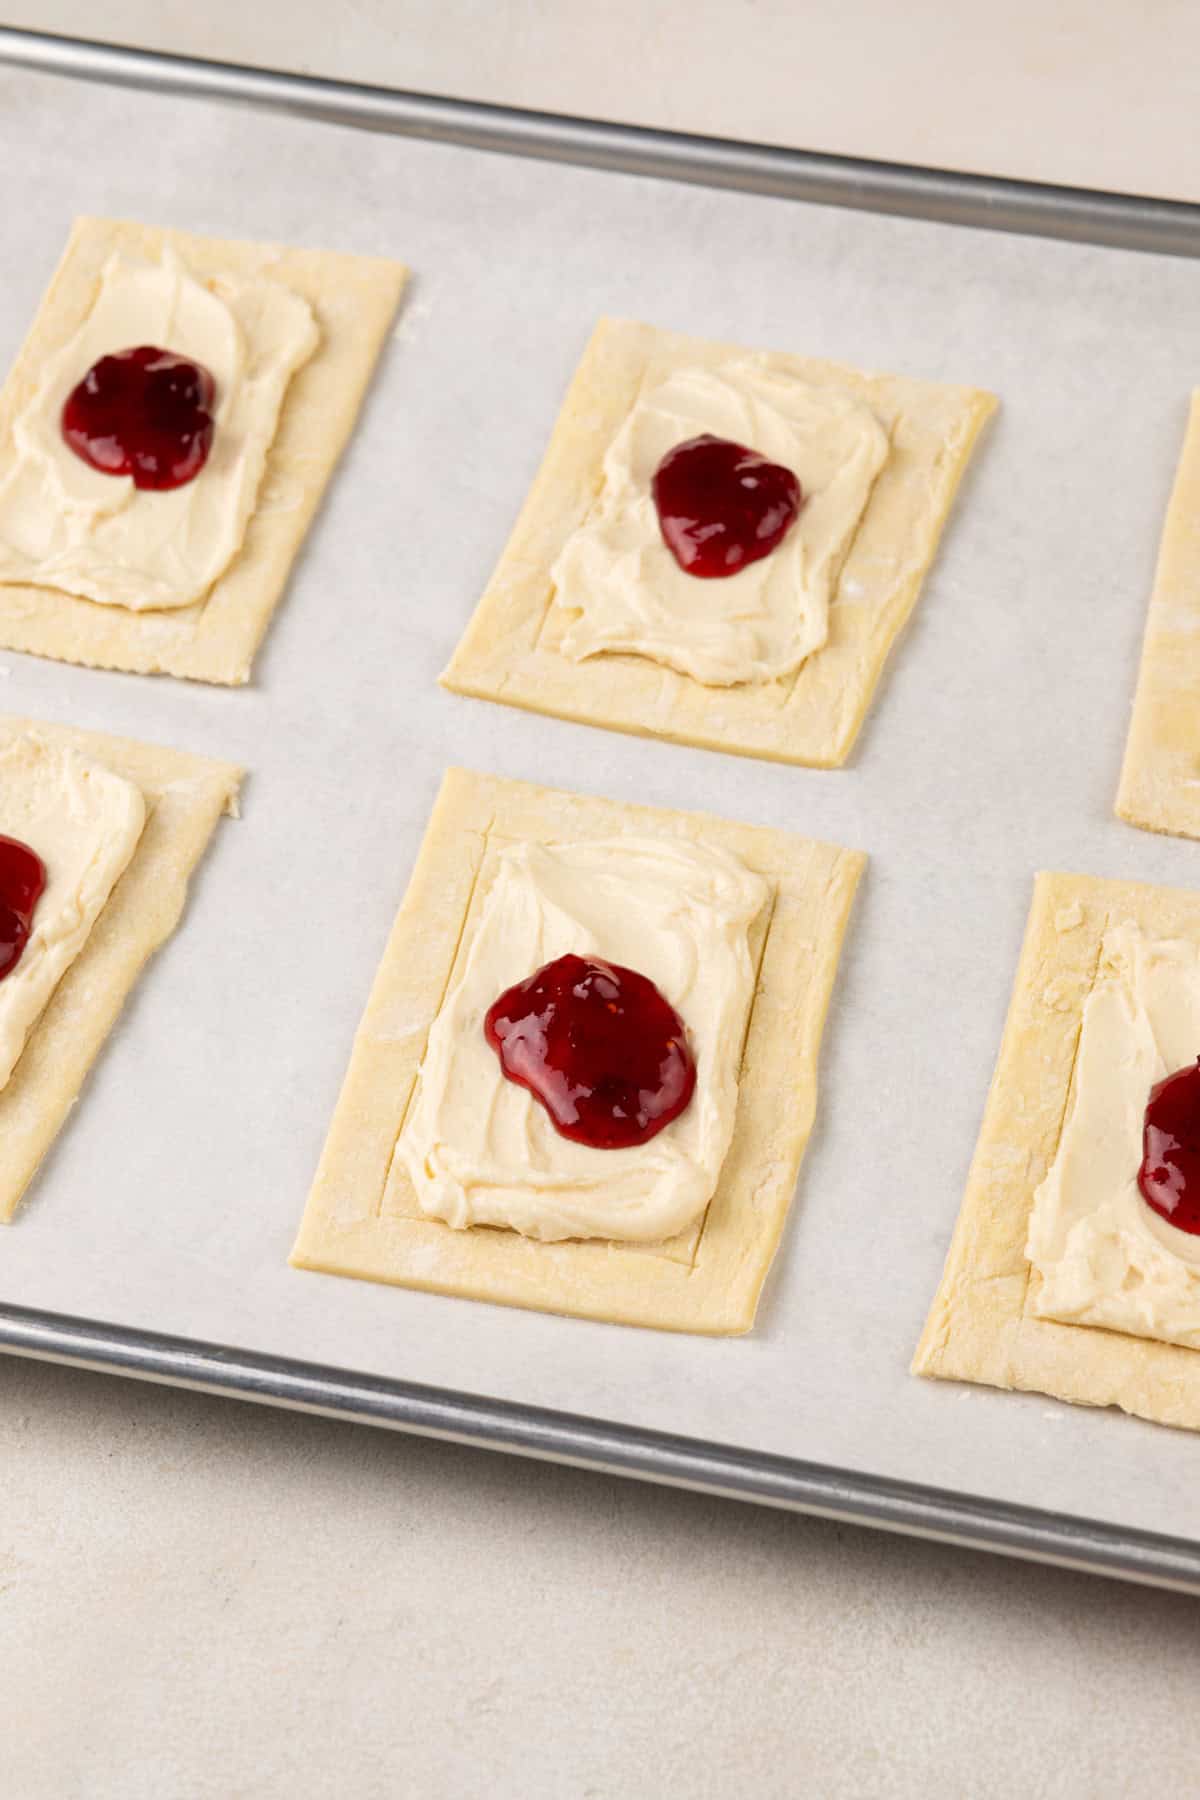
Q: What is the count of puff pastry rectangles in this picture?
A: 6